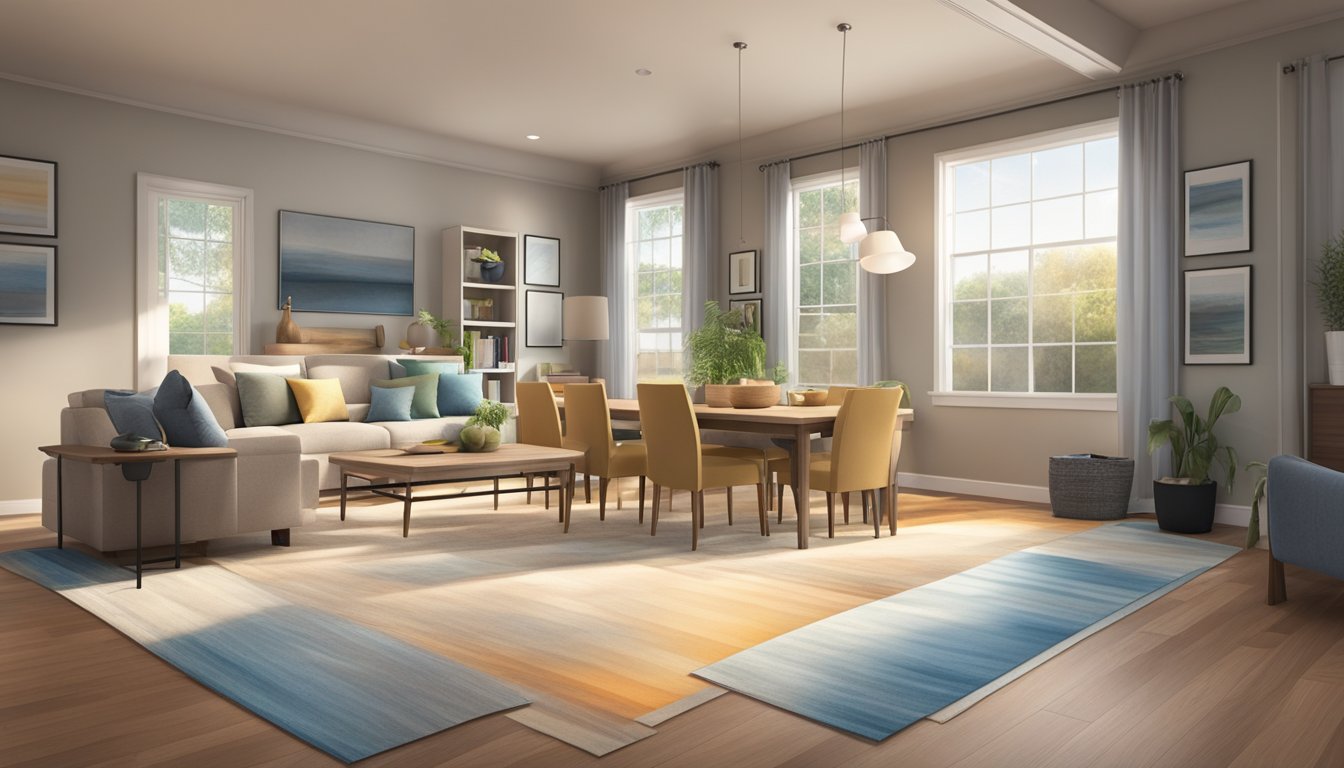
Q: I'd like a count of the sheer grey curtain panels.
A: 6